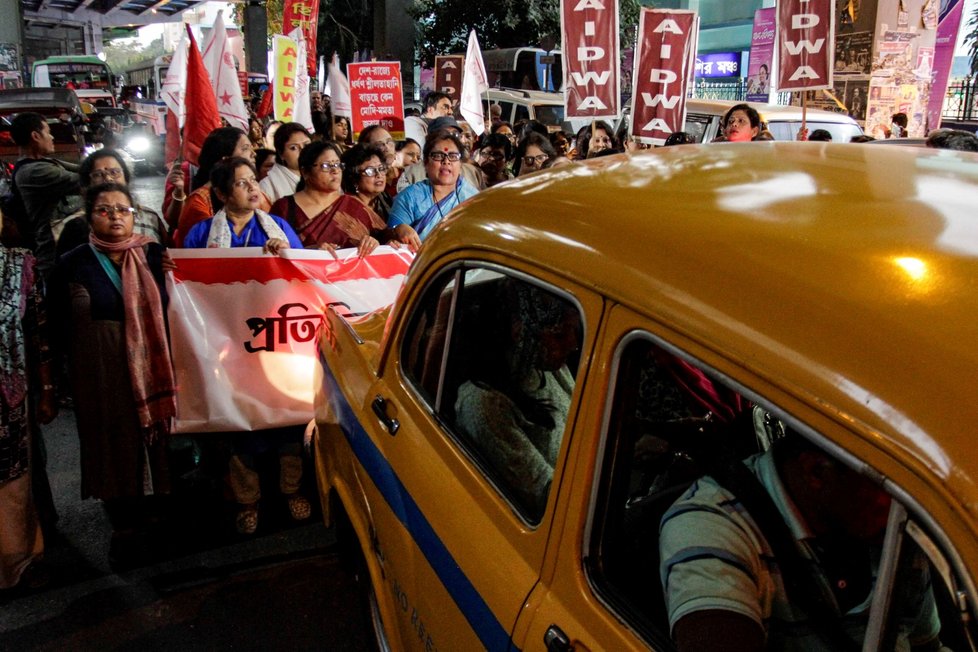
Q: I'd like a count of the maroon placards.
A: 4